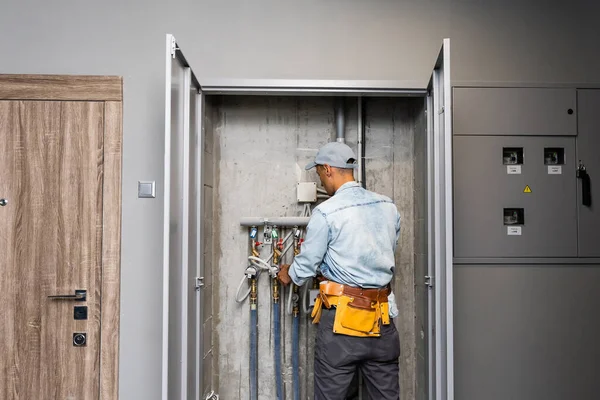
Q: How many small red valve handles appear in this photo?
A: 3